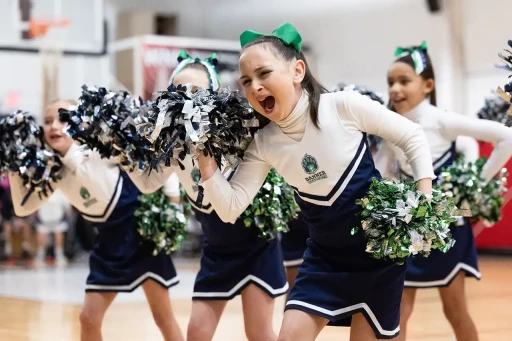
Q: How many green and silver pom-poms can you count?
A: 4